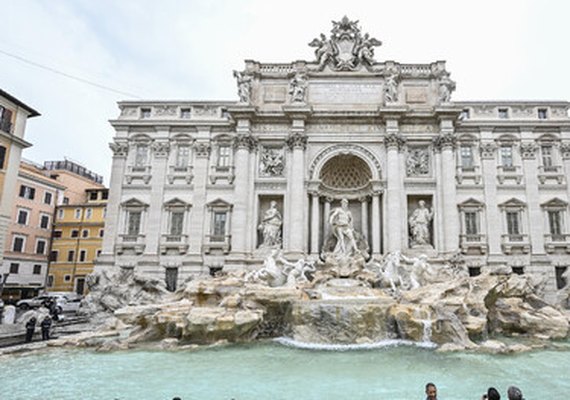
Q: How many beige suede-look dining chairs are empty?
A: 0